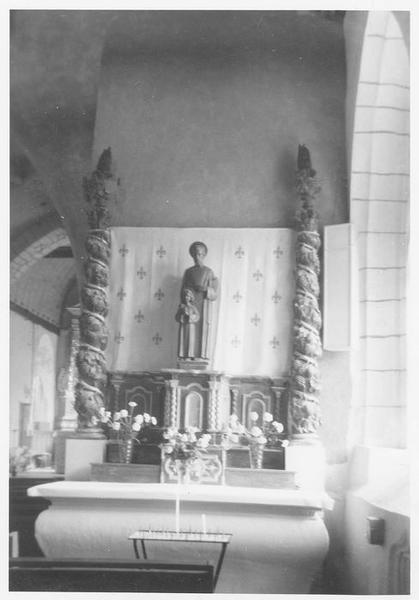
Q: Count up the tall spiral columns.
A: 2